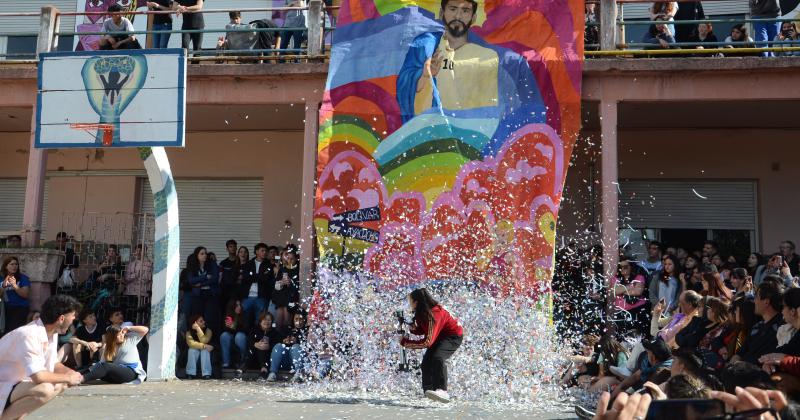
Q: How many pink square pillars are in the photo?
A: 3